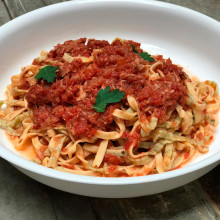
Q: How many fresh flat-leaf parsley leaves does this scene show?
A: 3